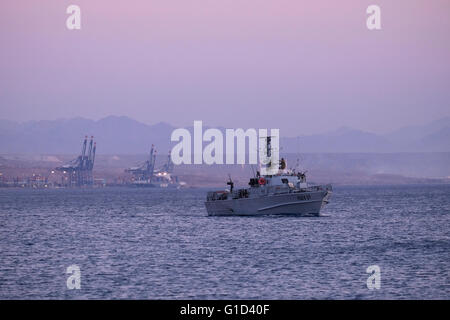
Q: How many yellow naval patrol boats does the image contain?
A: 0